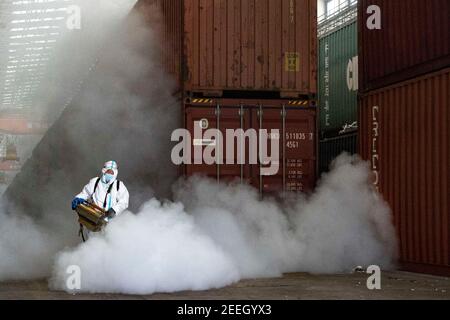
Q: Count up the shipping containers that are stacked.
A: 6